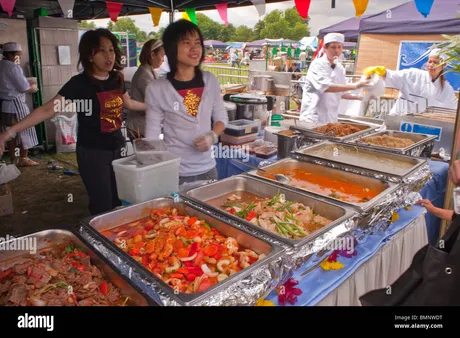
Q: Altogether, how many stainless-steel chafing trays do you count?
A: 7